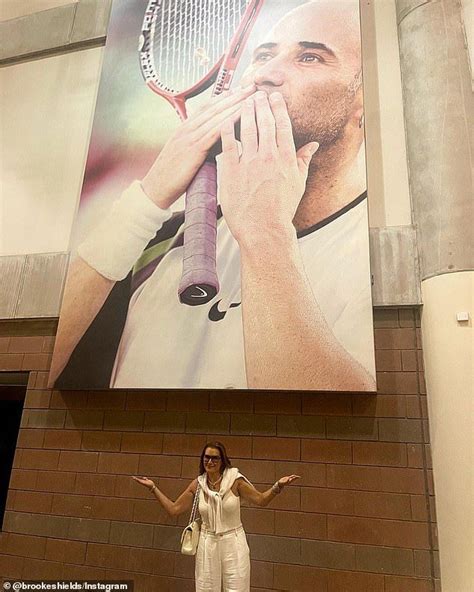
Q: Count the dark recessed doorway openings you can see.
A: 1